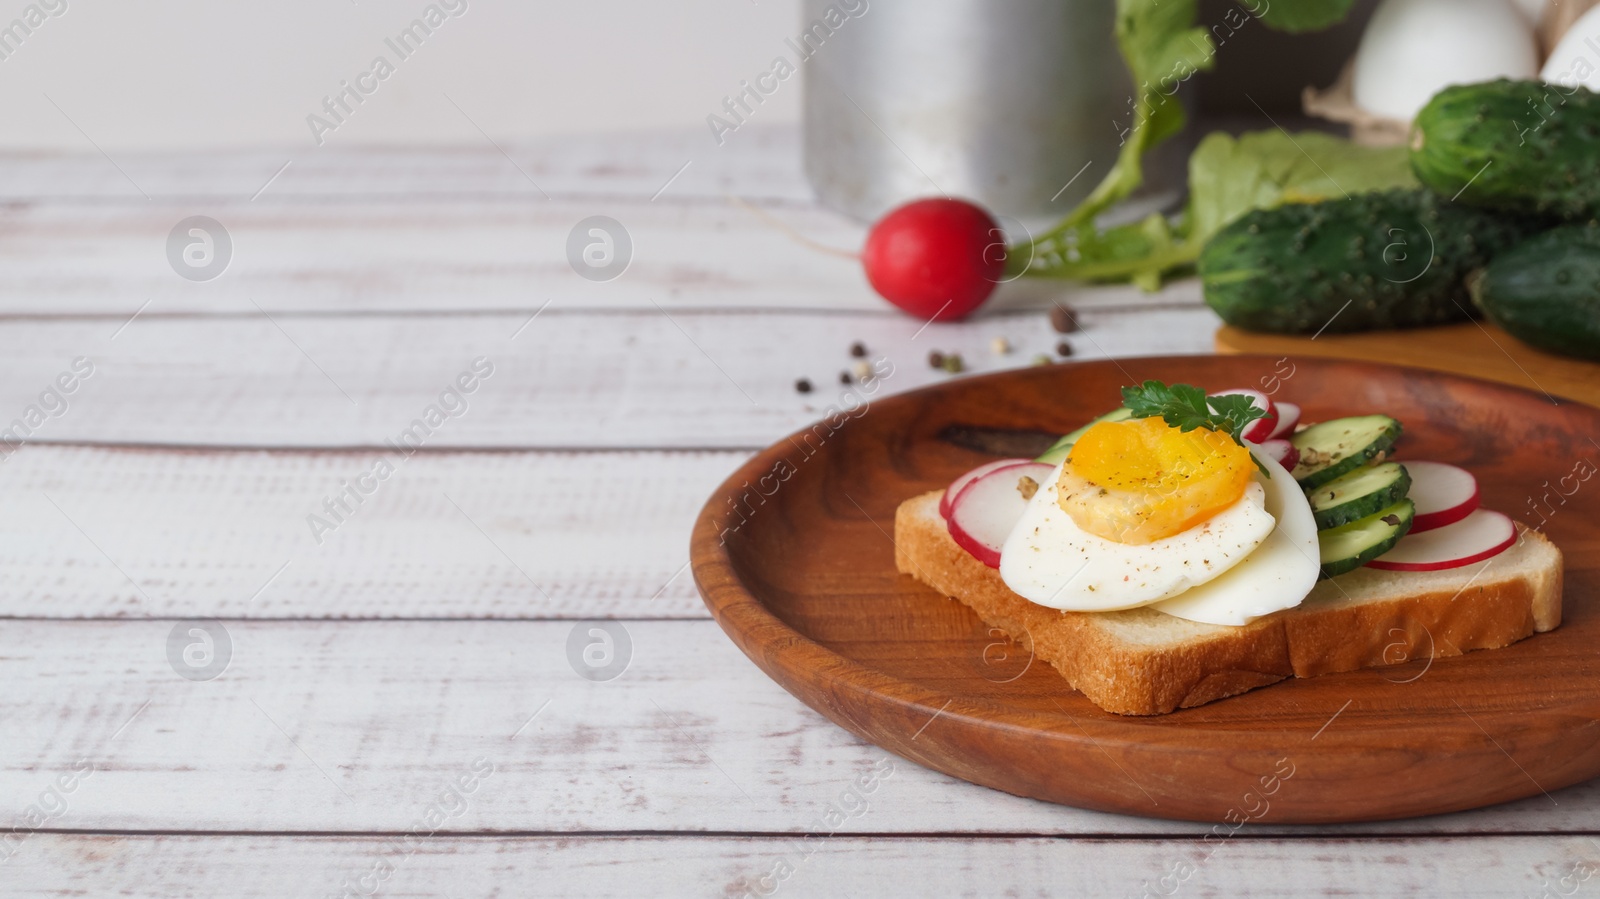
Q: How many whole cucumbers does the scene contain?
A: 3